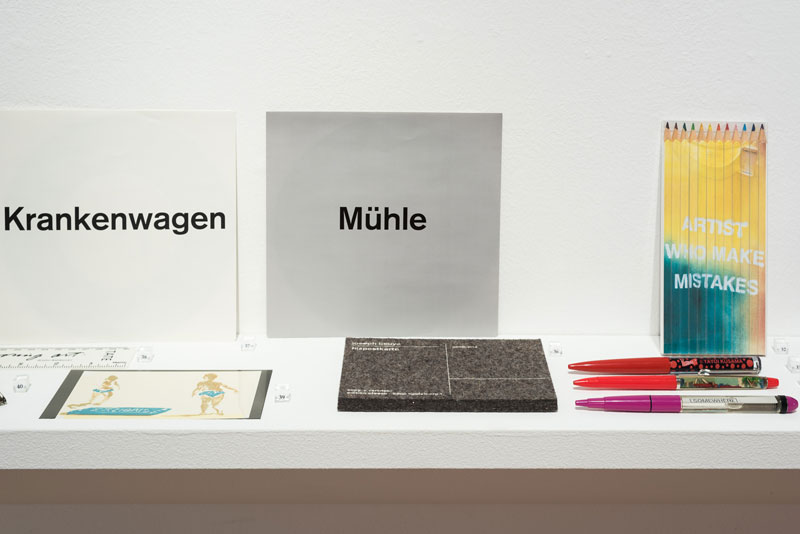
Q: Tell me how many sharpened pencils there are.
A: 12